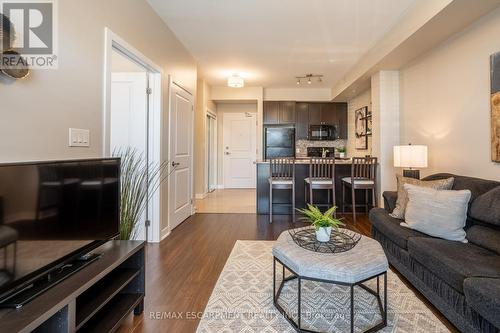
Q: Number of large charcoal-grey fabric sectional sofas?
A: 1